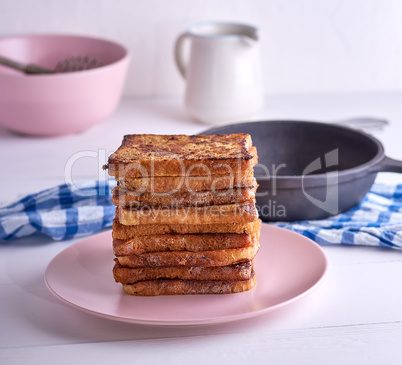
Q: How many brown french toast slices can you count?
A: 9